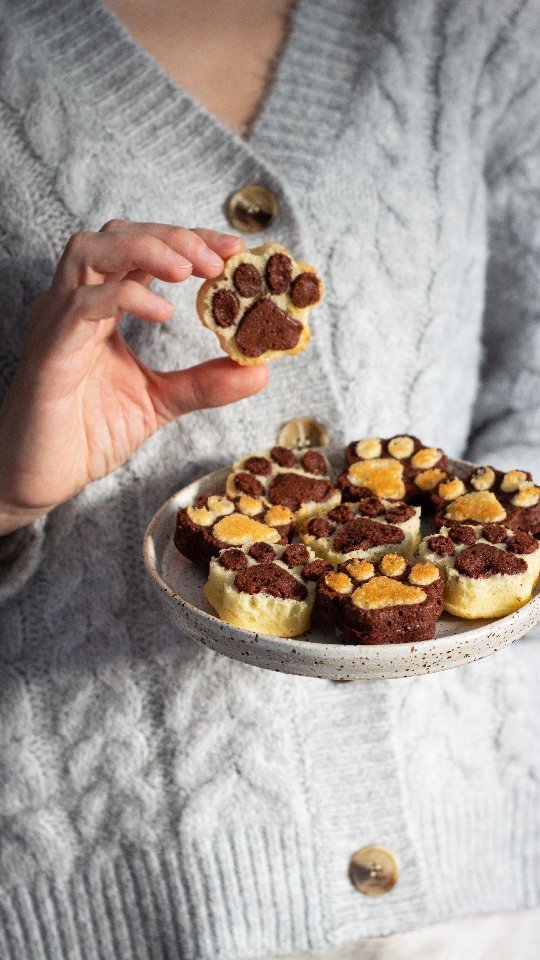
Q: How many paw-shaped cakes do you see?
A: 9